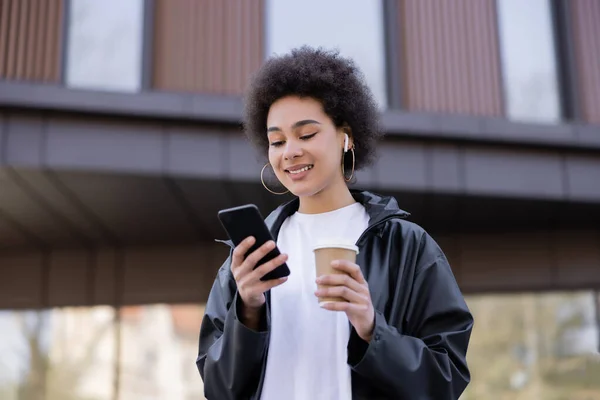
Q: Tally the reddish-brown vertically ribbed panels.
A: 4